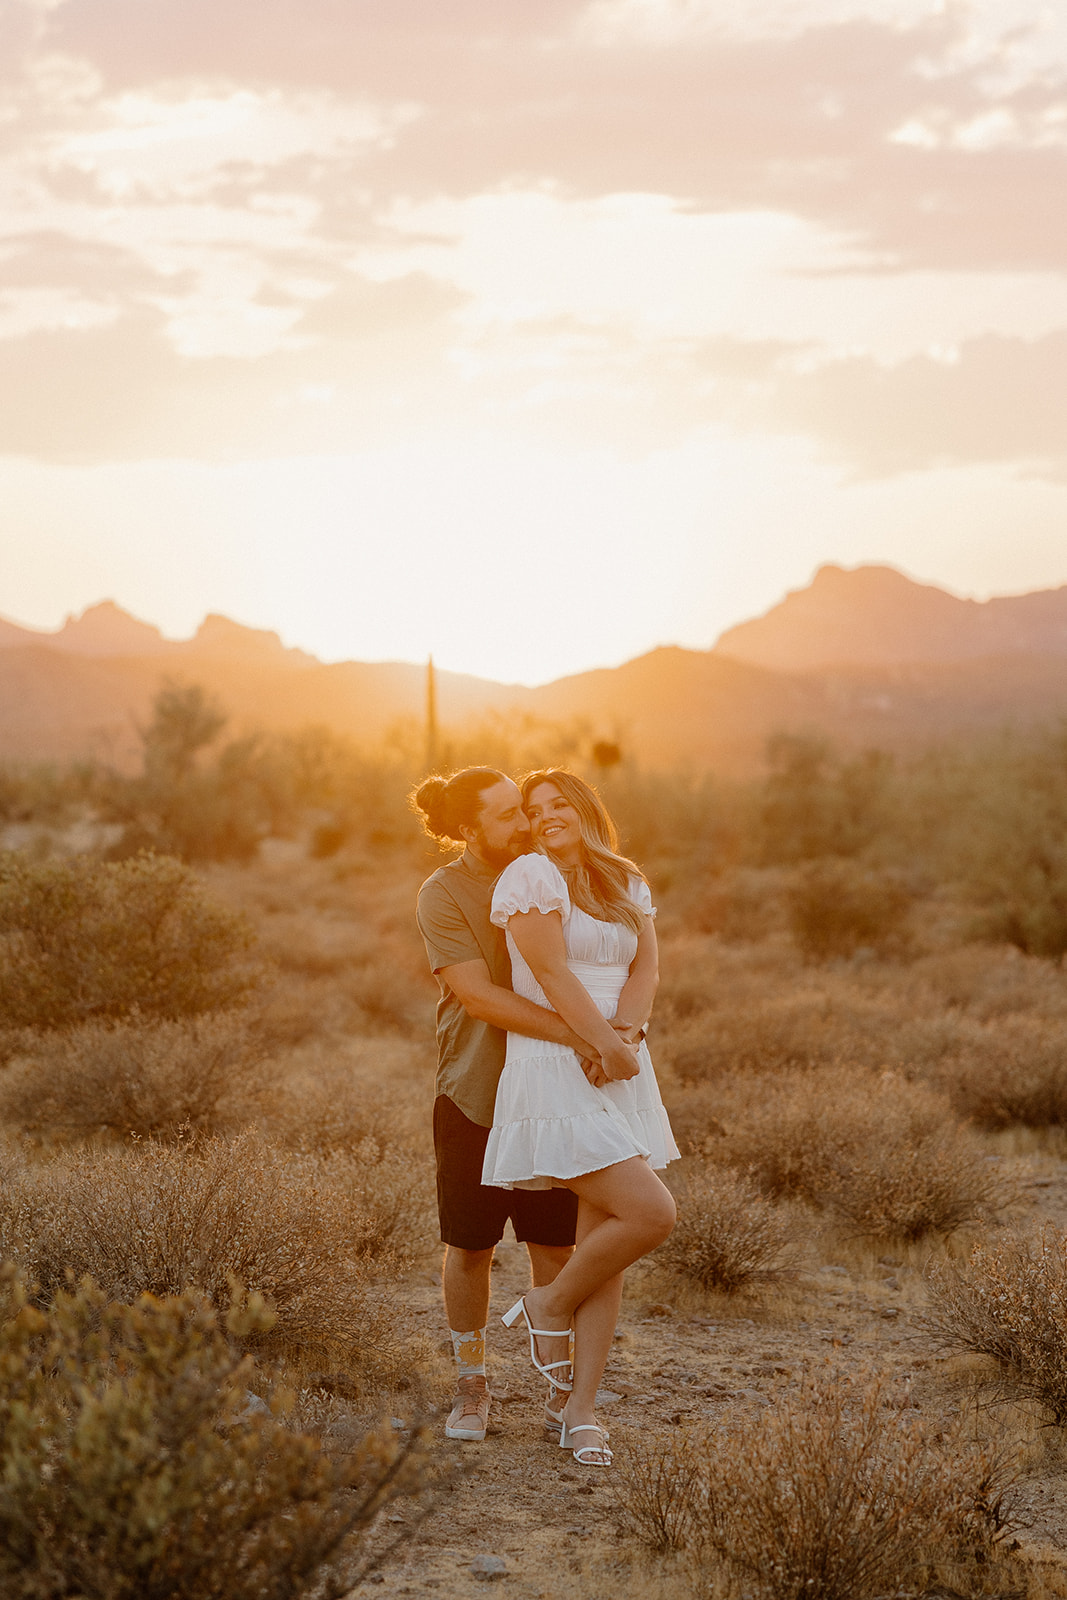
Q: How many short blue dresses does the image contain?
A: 0